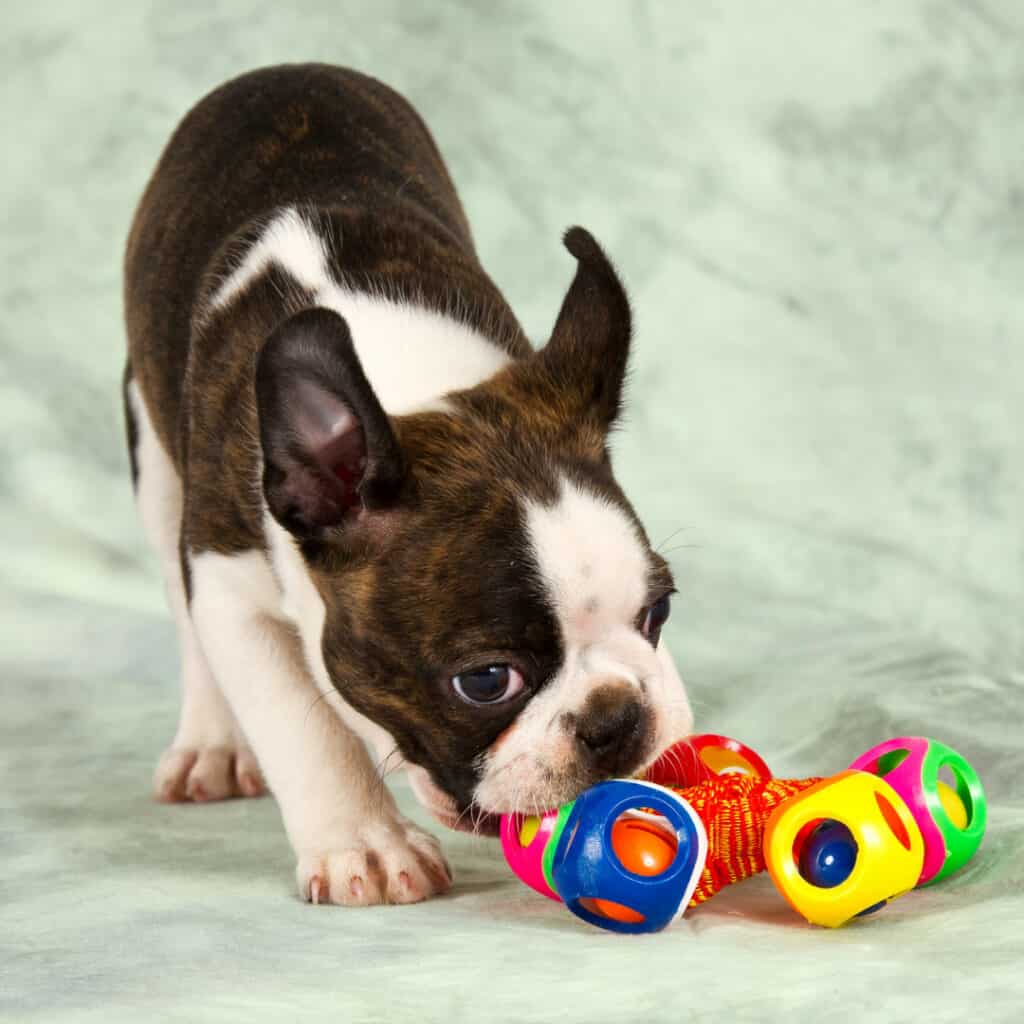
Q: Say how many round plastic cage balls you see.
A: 5